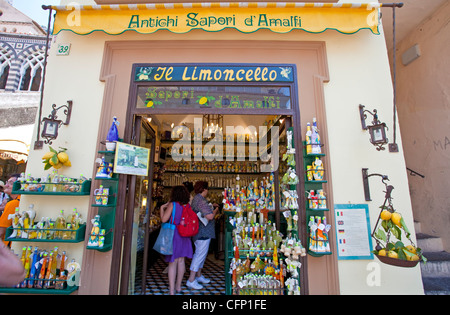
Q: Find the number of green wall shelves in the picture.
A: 11